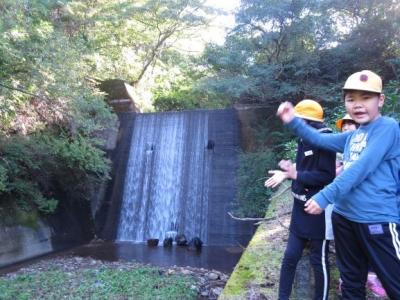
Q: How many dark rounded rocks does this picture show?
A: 4